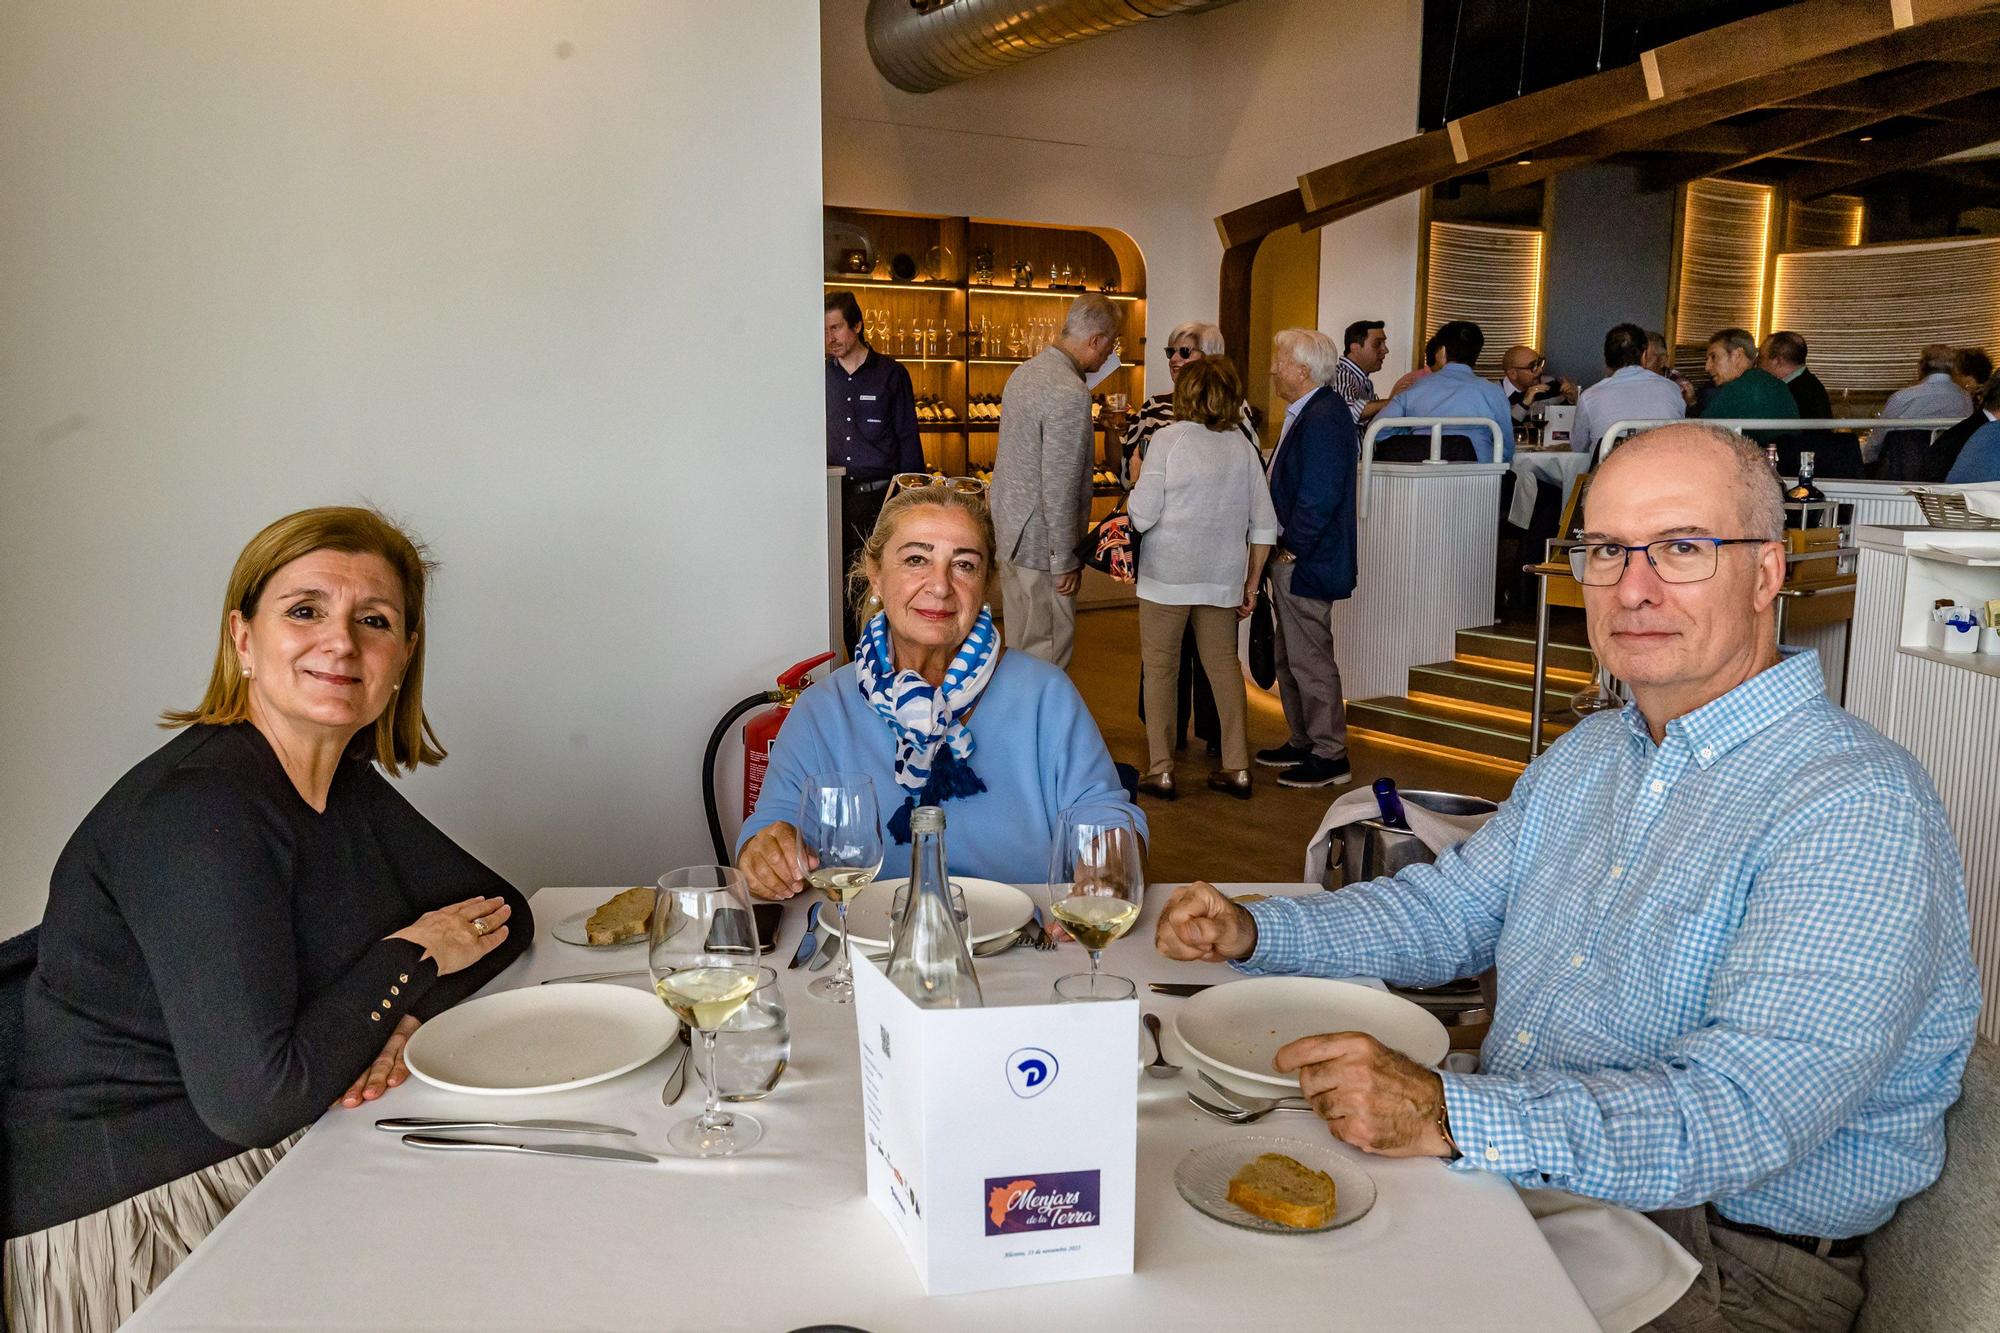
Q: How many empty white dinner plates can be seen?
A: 3